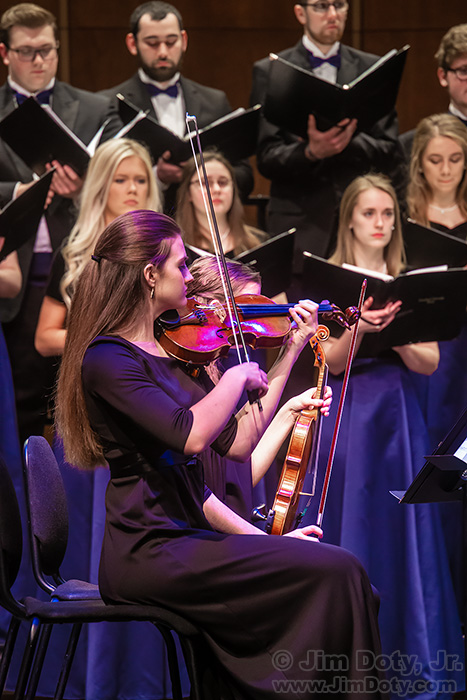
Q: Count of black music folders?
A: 7